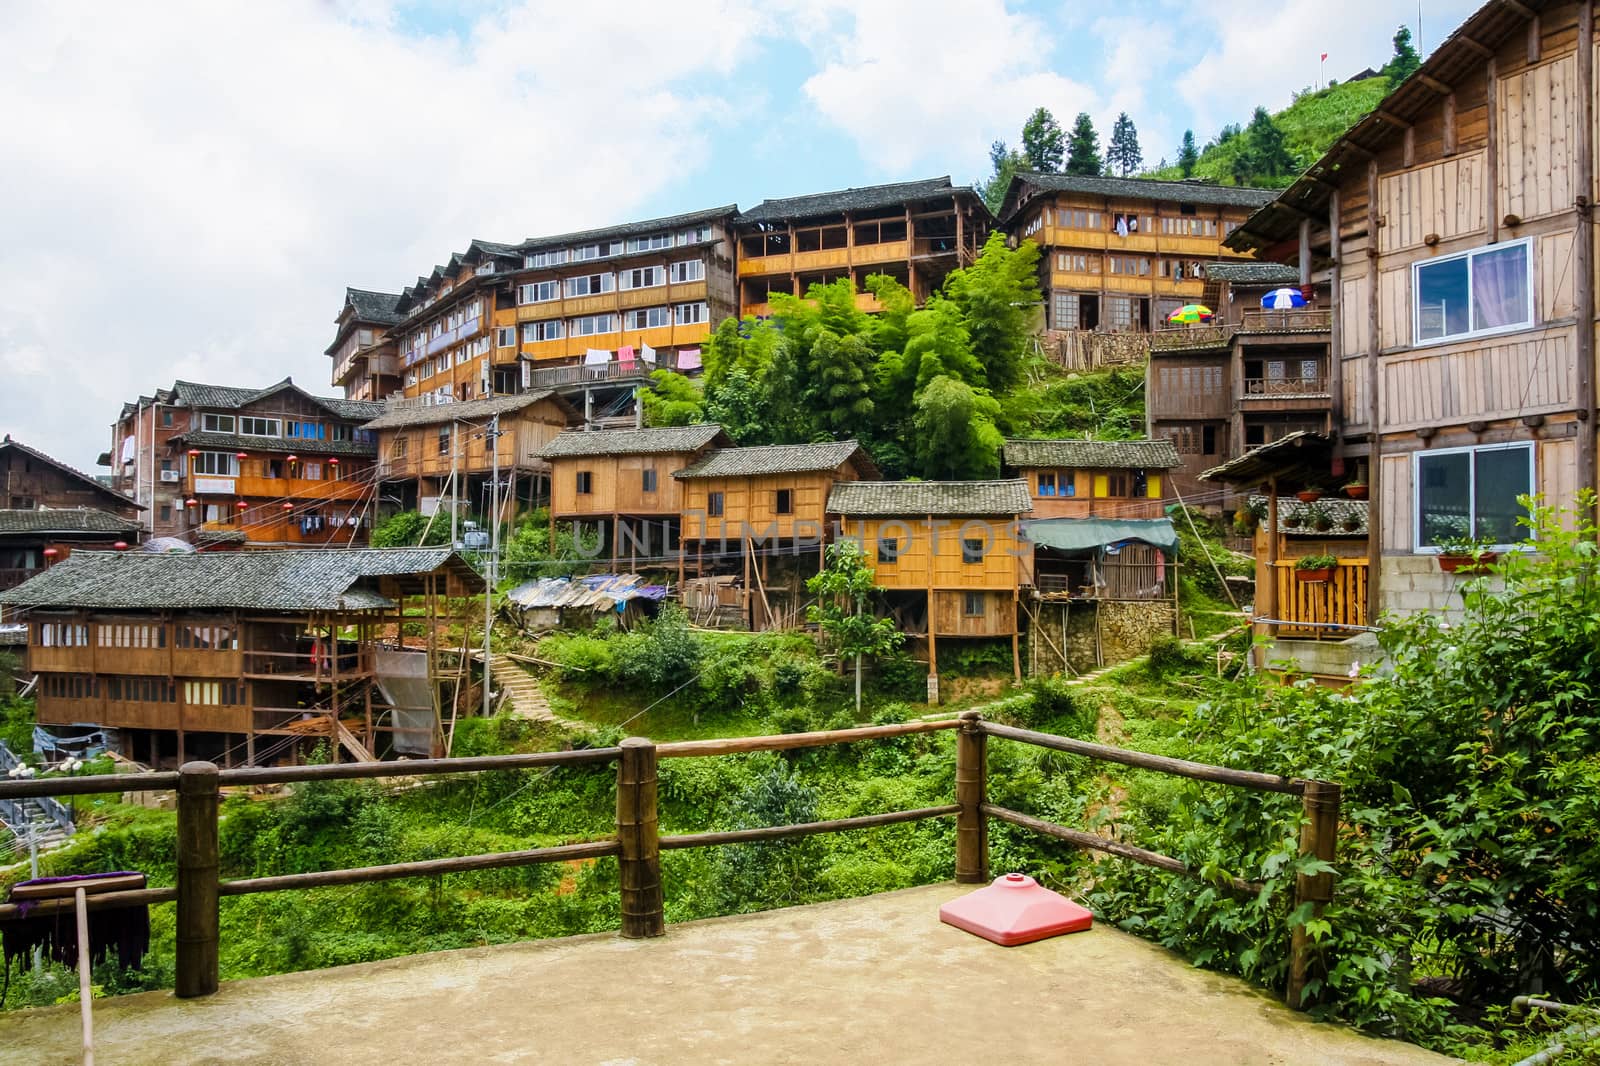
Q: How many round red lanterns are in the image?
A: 9